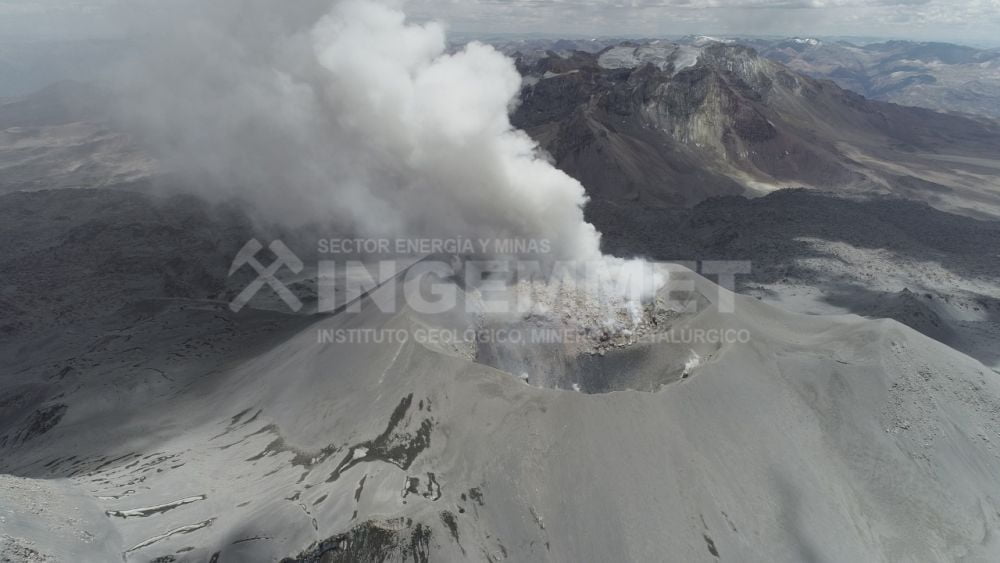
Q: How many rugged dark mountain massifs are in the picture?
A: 1